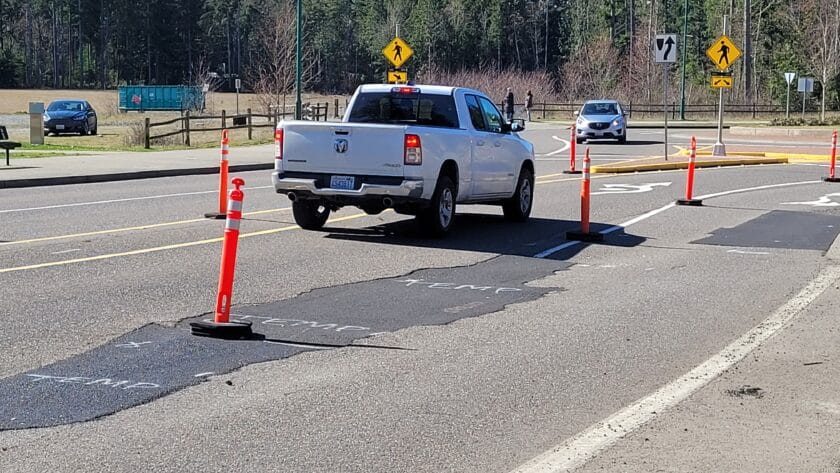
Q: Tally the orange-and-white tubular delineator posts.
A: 6